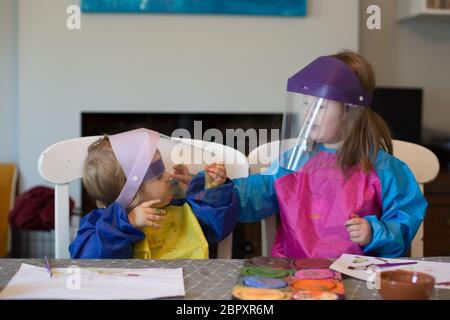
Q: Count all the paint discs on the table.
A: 8